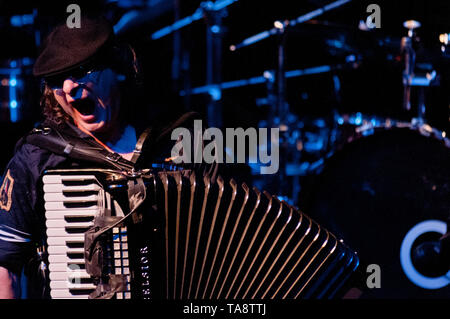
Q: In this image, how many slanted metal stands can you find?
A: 3